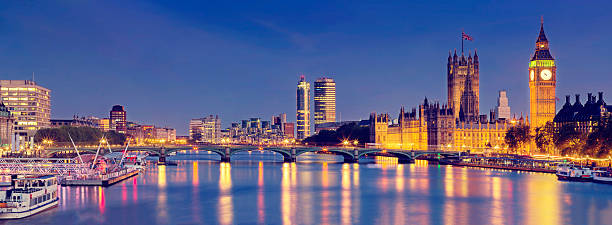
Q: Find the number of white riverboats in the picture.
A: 3